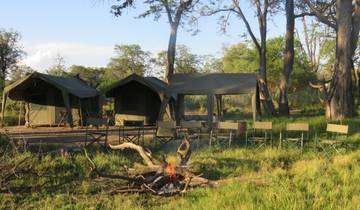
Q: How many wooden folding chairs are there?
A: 8